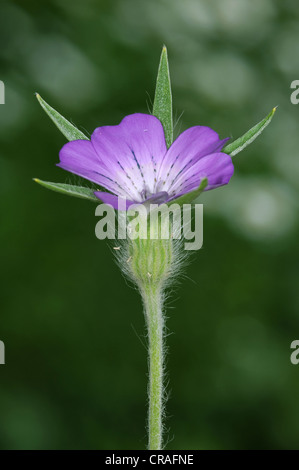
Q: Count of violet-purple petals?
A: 5